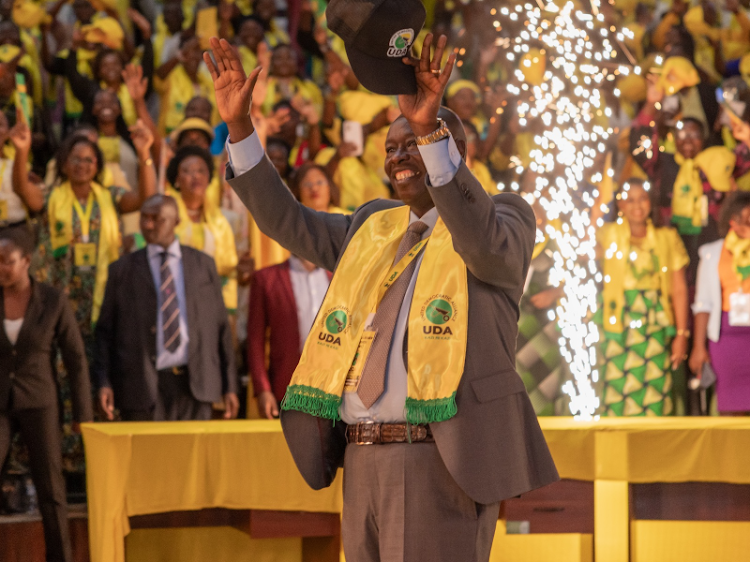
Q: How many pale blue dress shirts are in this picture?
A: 2